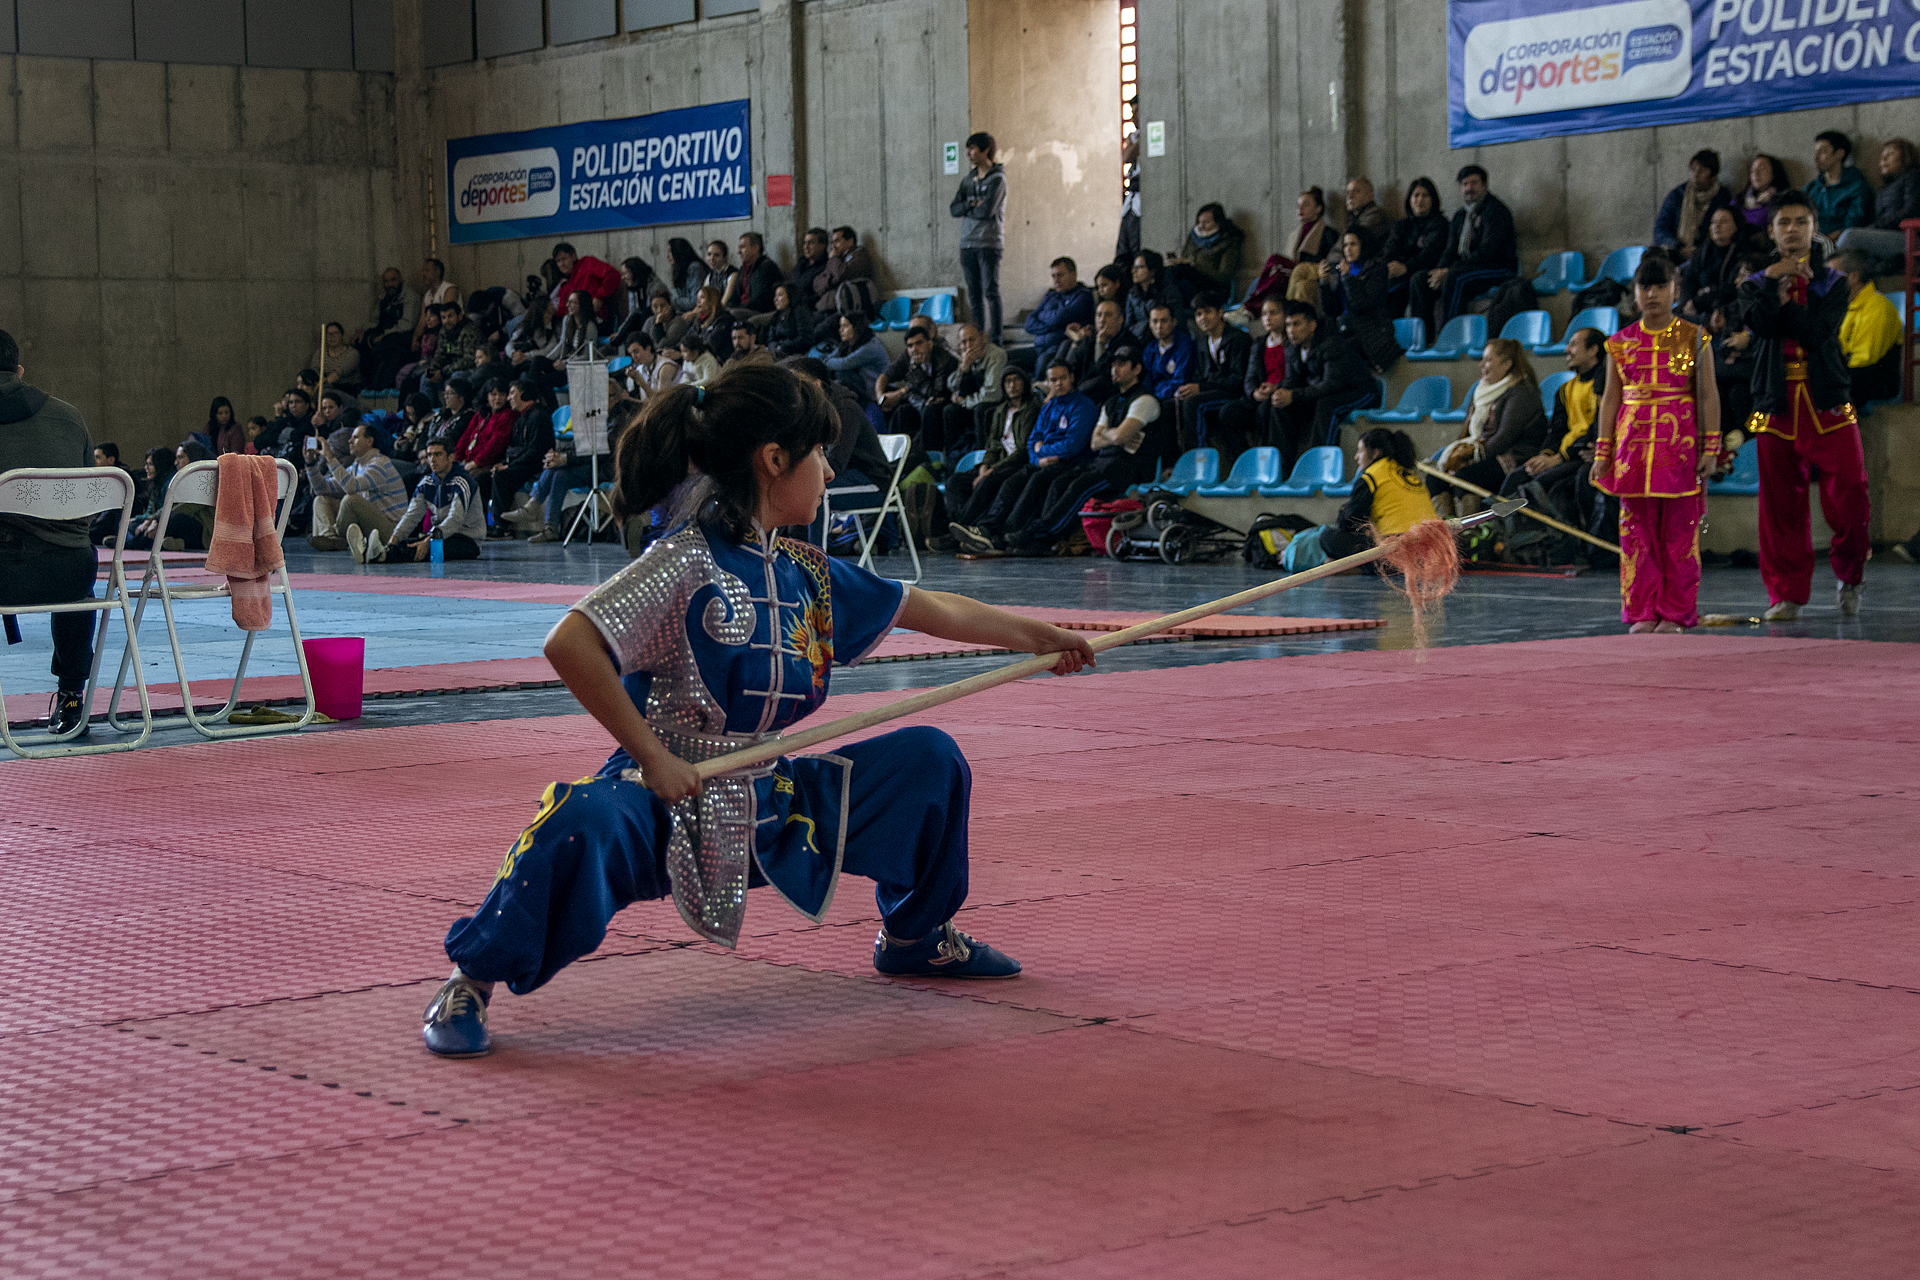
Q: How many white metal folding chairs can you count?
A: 3